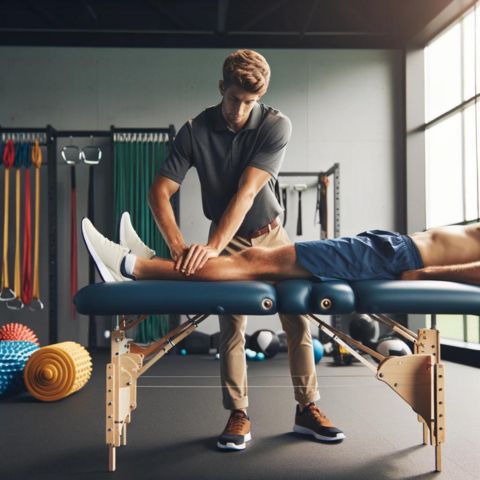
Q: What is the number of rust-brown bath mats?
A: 0